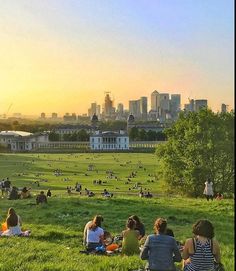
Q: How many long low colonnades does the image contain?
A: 2